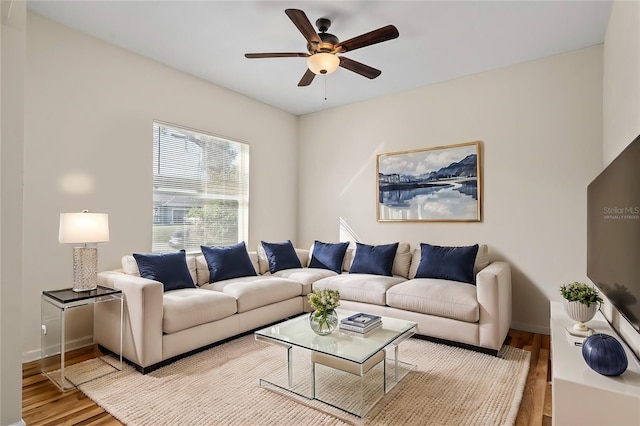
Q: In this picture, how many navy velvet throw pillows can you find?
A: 6